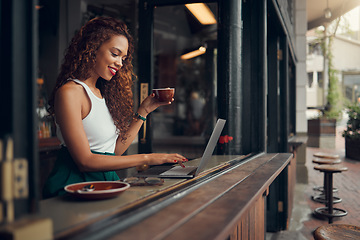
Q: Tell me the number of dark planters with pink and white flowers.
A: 1